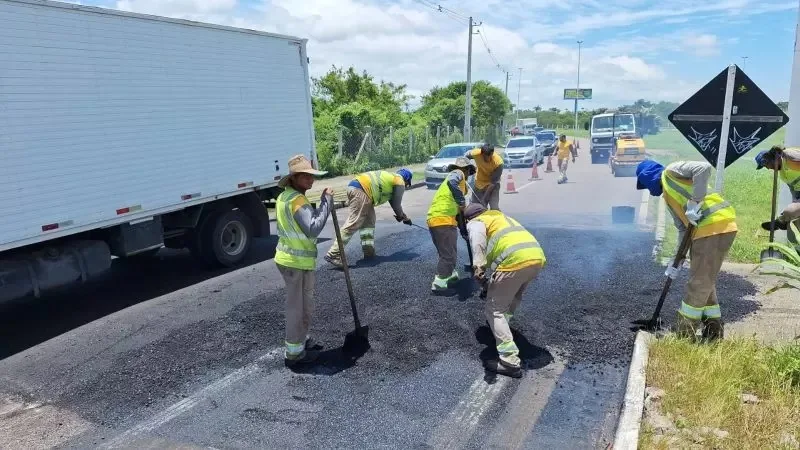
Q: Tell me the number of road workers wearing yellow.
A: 8